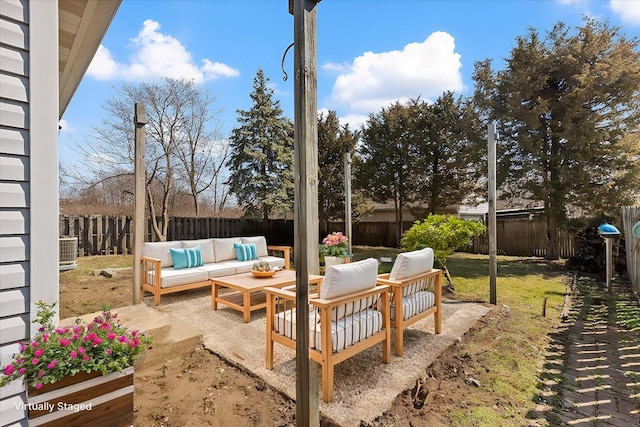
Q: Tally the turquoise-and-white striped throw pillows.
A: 2